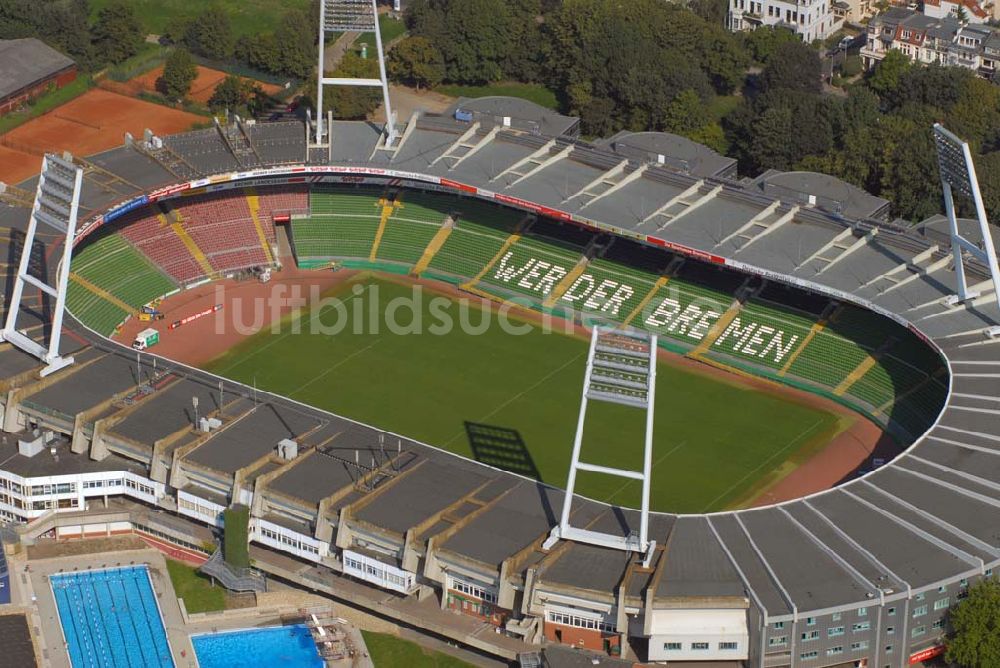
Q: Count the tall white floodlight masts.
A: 4